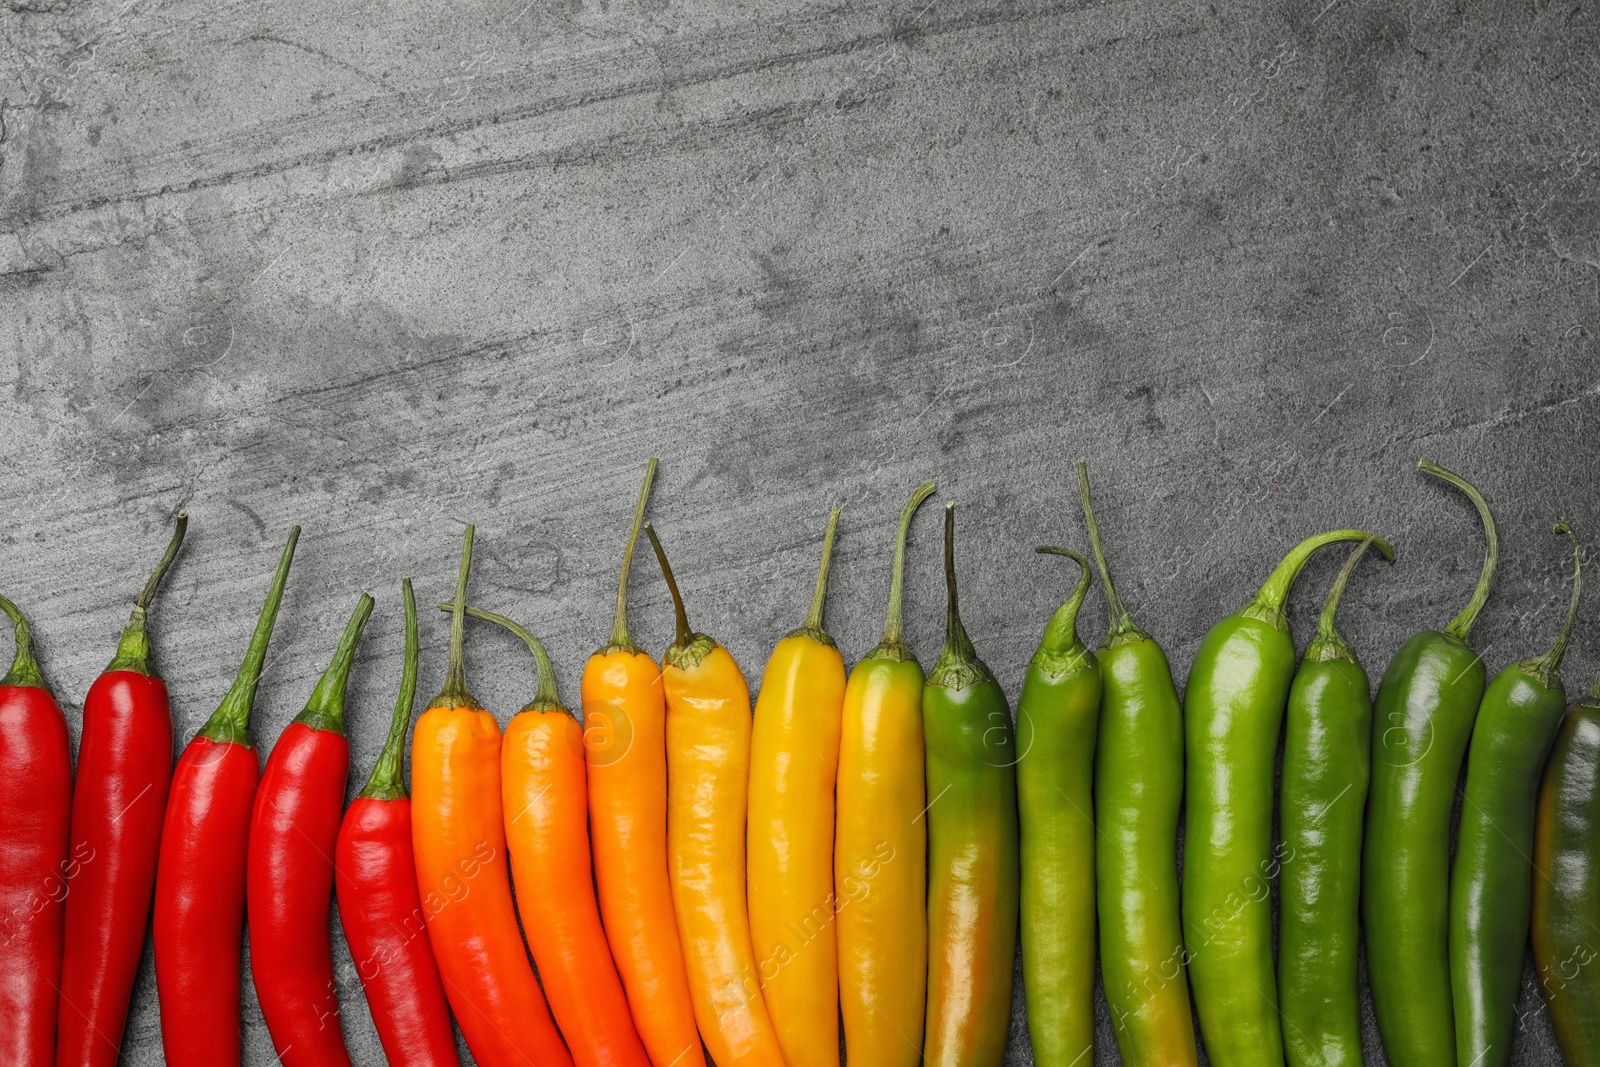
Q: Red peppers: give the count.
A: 5